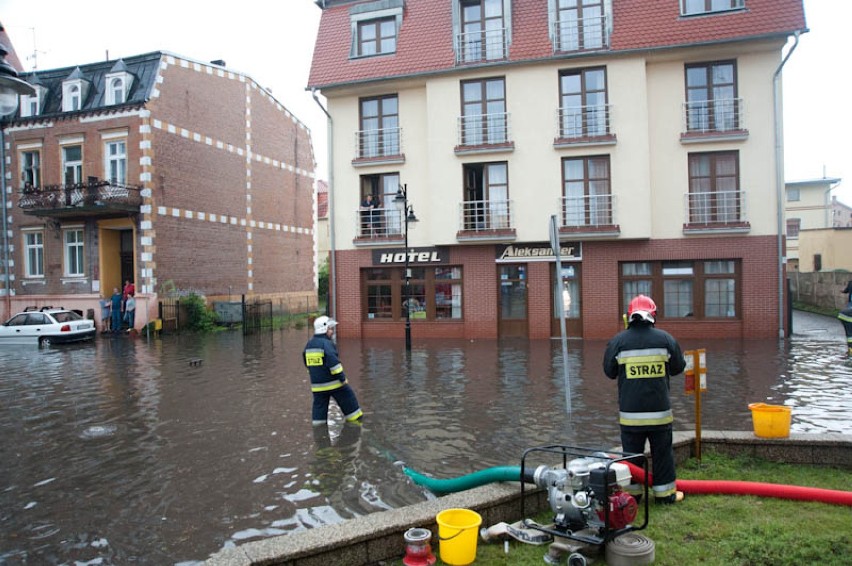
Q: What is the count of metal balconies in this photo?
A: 11